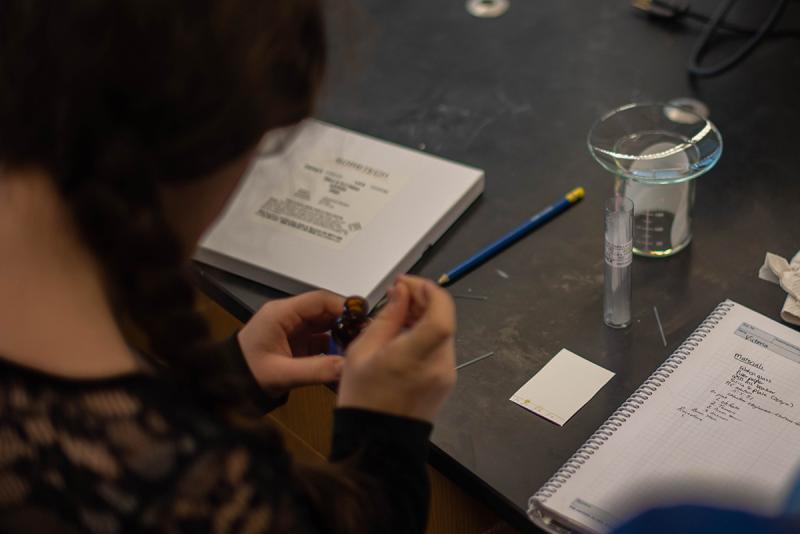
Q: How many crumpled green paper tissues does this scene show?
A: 0